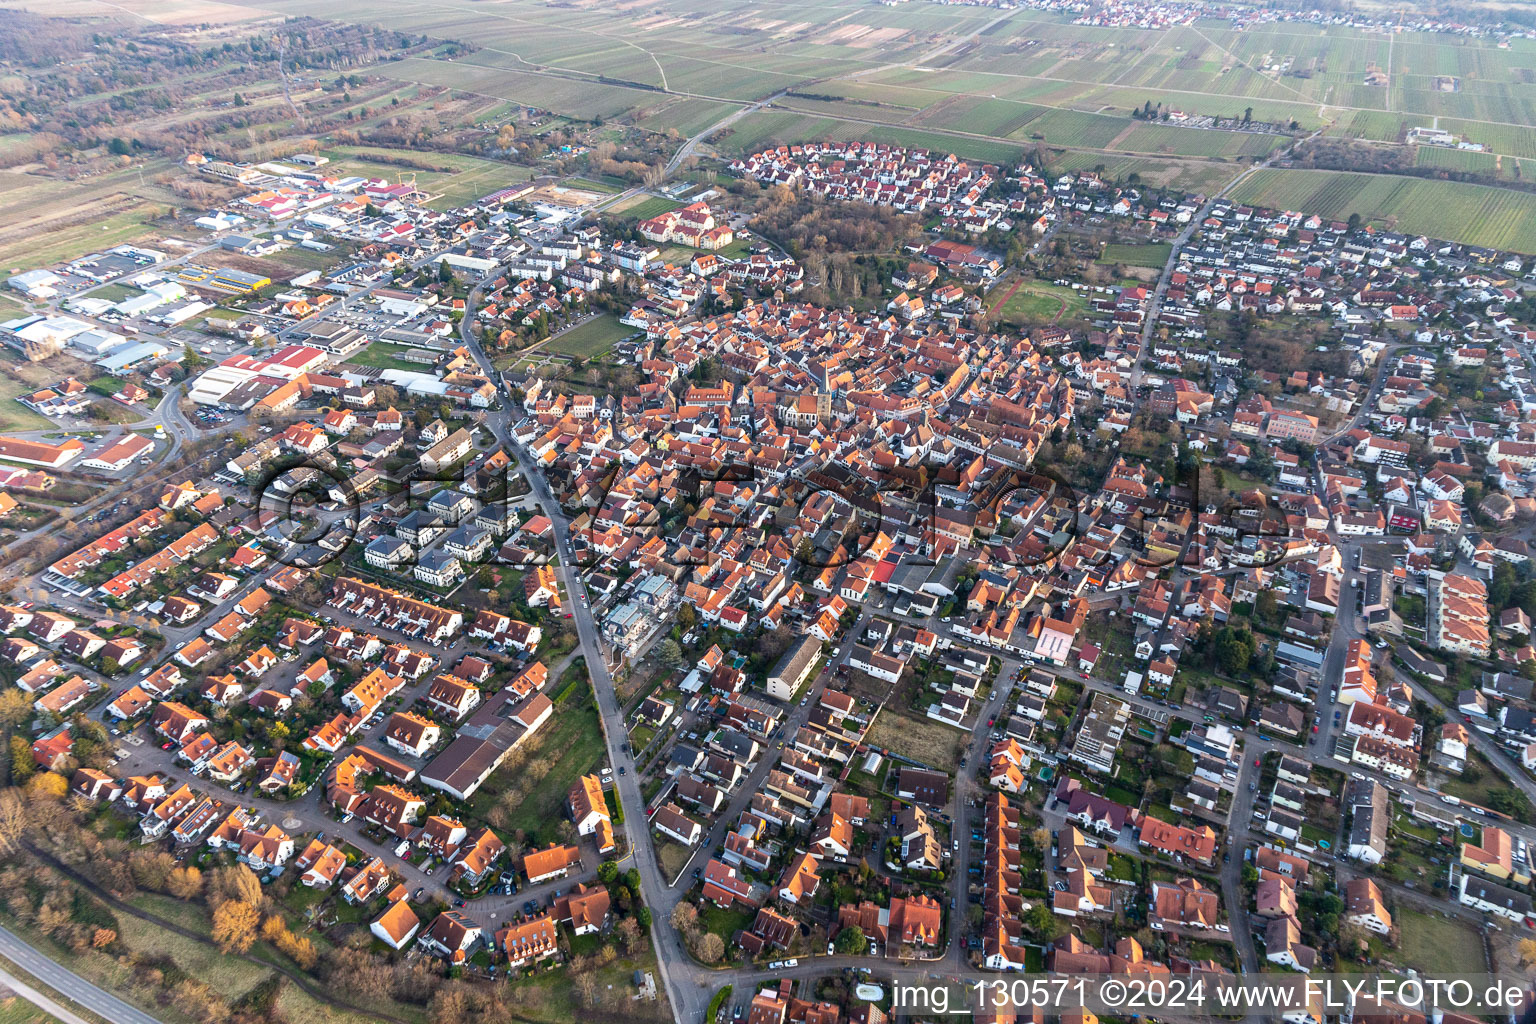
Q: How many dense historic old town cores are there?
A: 1